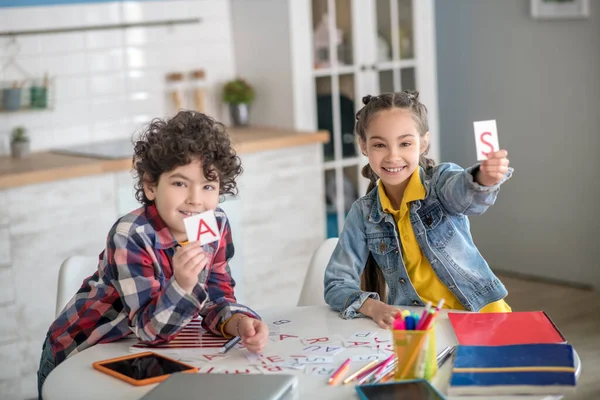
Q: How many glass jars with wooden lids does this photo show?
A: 2